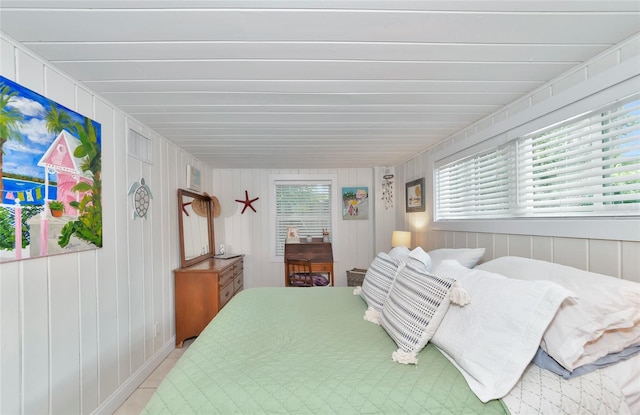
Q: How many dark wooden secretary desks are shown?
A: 1